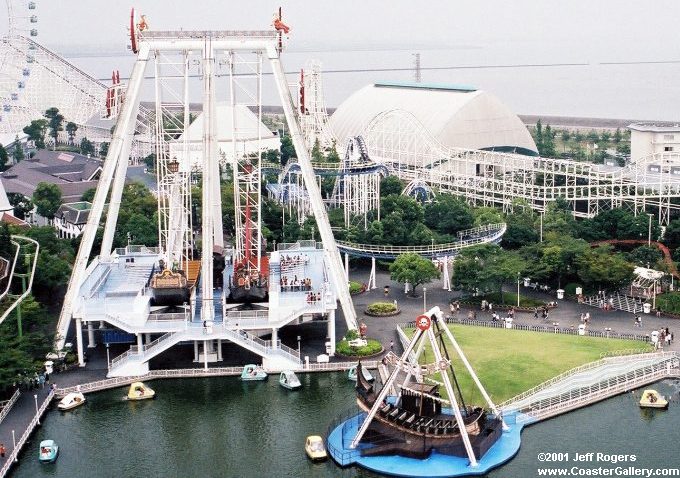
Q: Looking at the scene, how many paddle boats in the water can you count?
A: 8